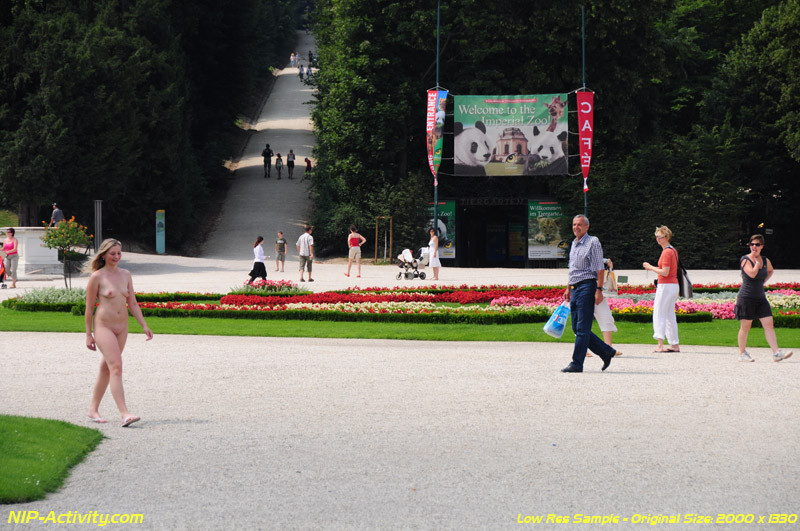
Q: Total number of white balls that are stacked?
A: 0